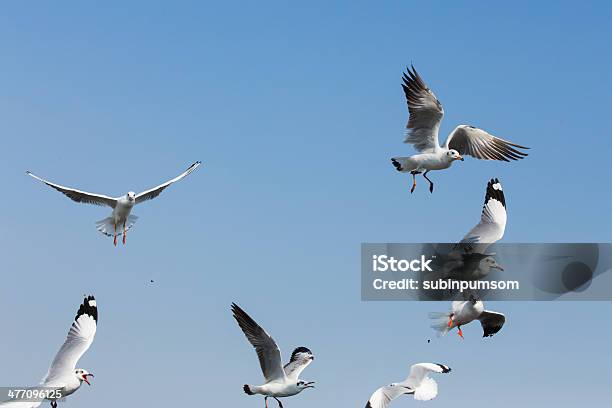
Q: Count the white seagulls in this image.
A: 7